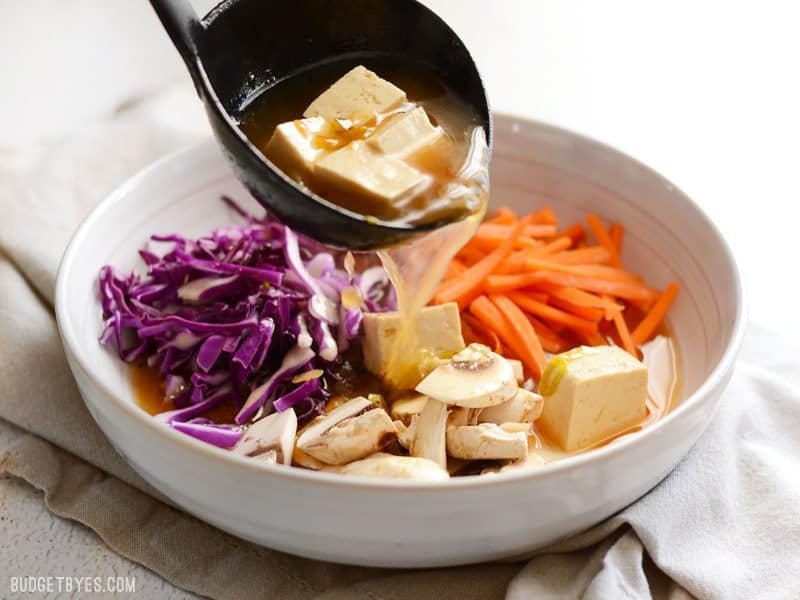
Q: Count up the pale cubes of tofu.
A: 6